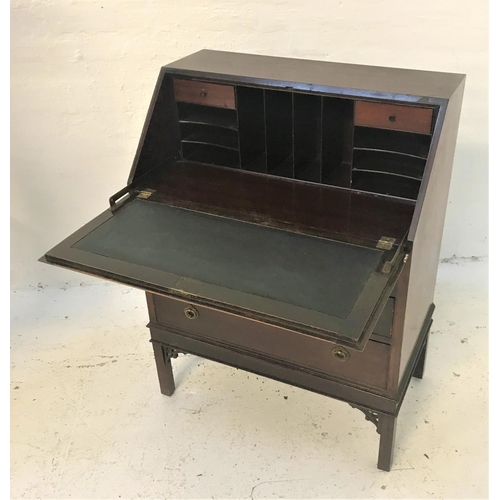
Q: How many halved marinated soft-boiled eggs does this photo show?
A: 0